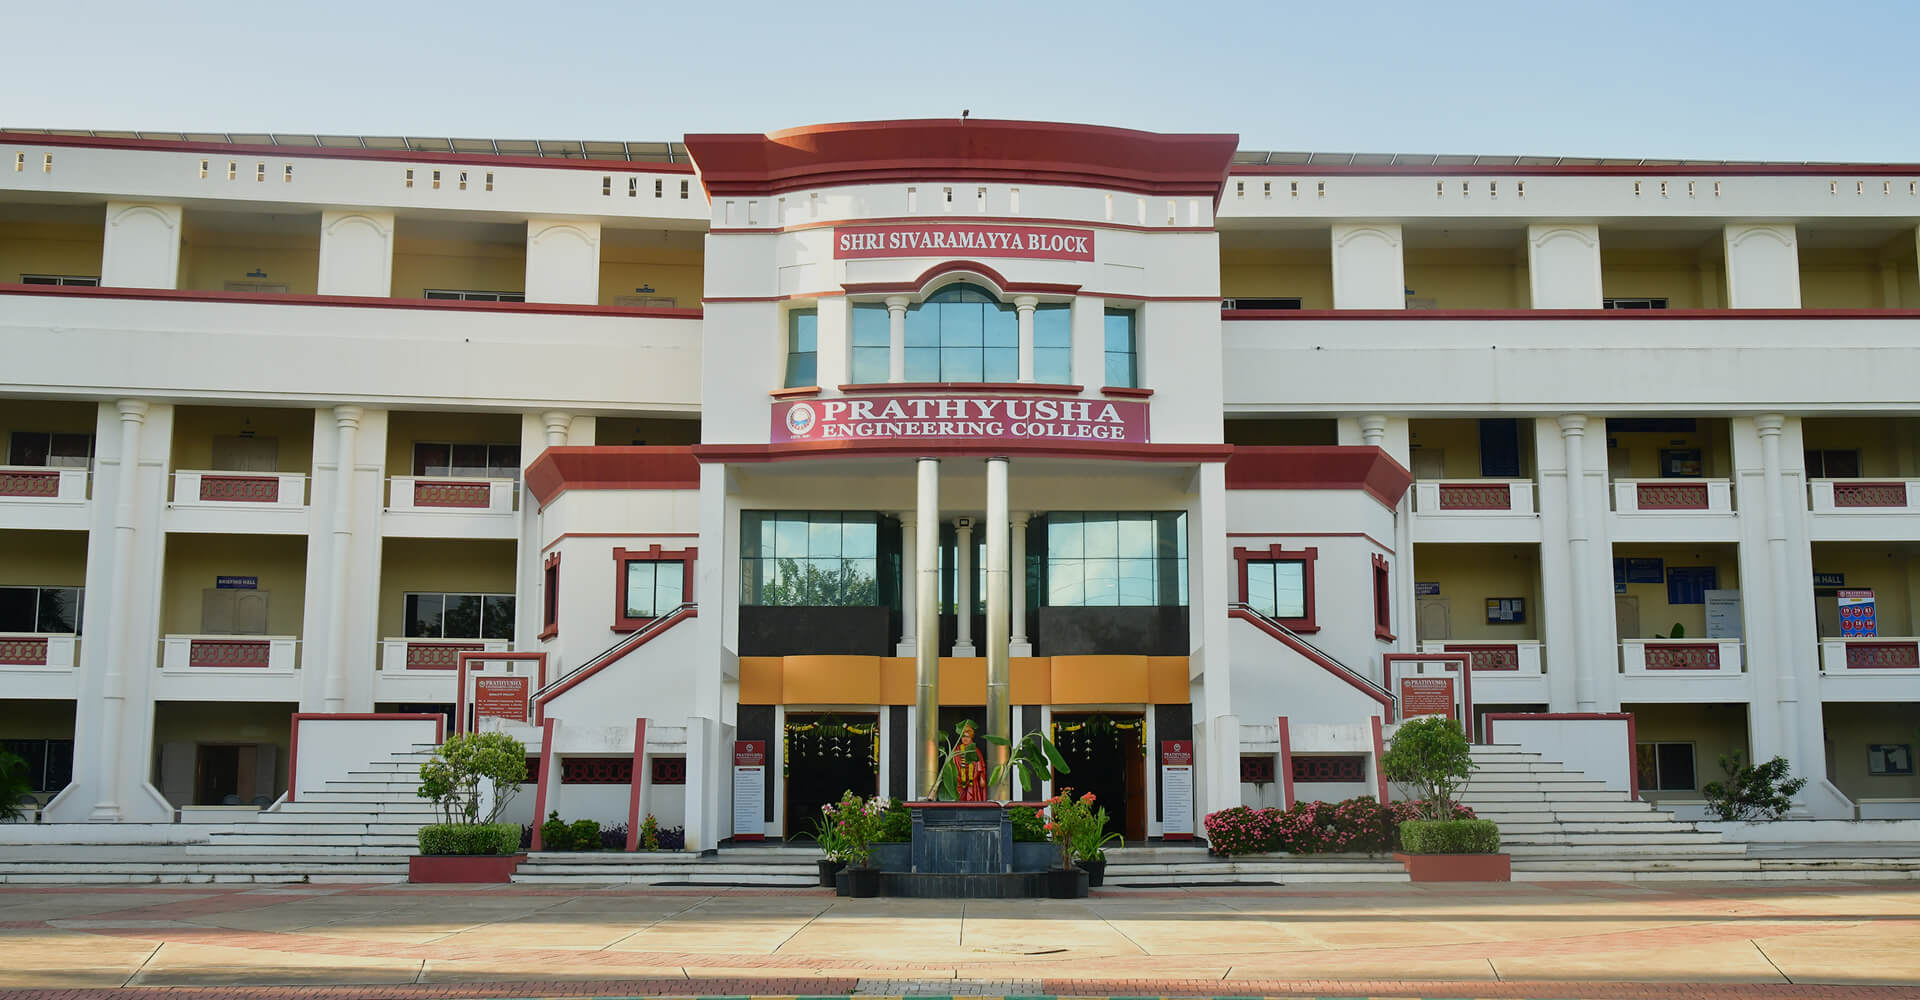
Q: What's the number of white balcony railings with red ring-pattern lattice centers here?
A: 12